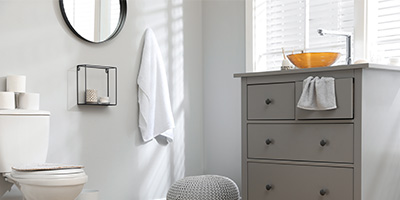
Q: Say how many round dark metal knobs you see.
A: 5